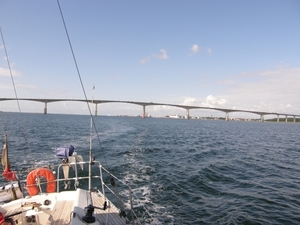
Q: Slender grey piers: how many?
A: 9